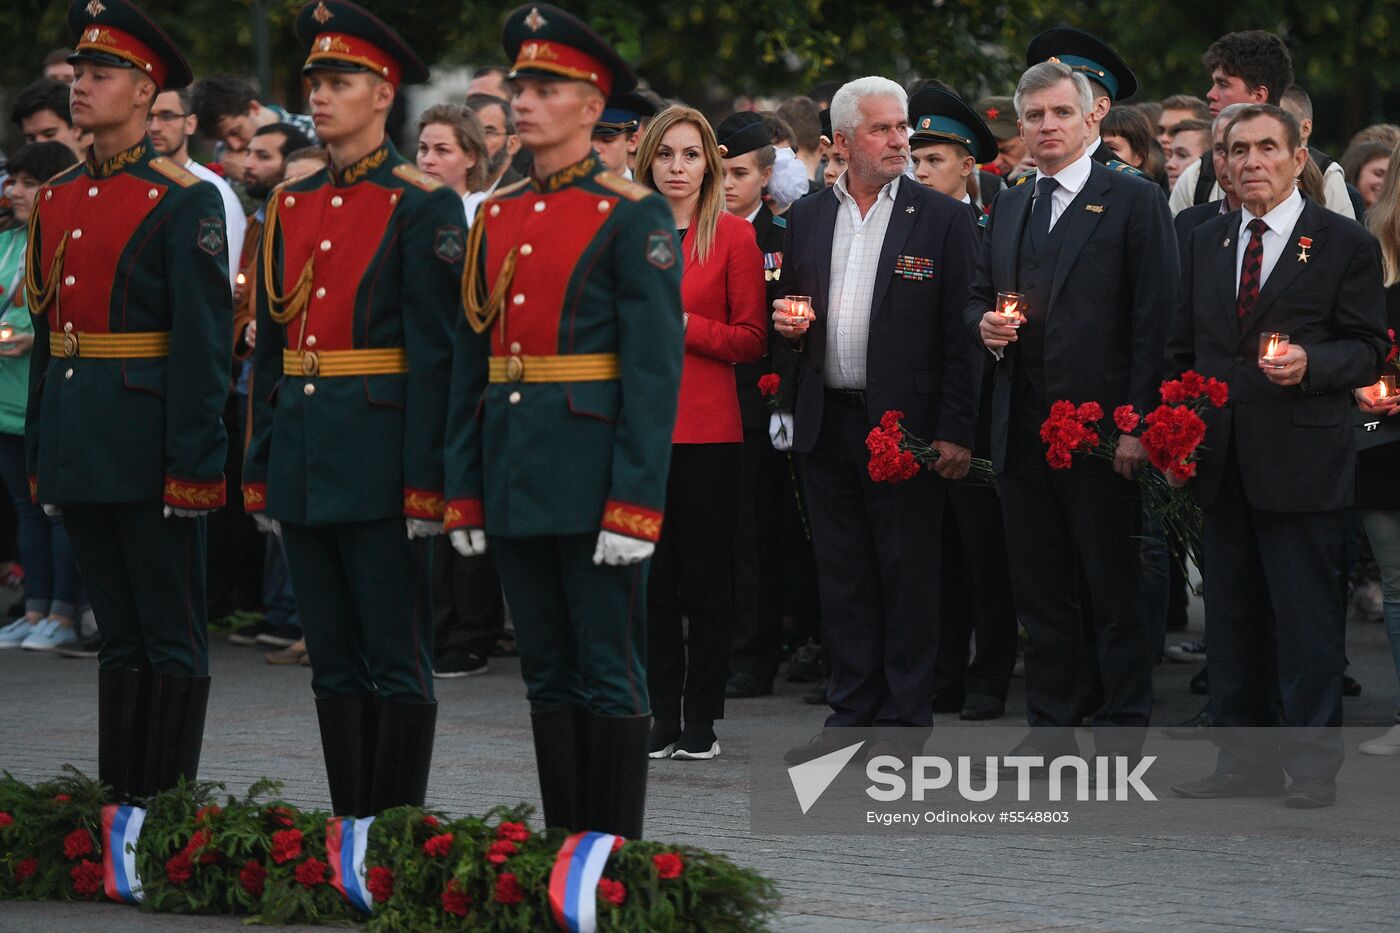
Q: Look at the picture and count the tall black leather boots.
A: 6